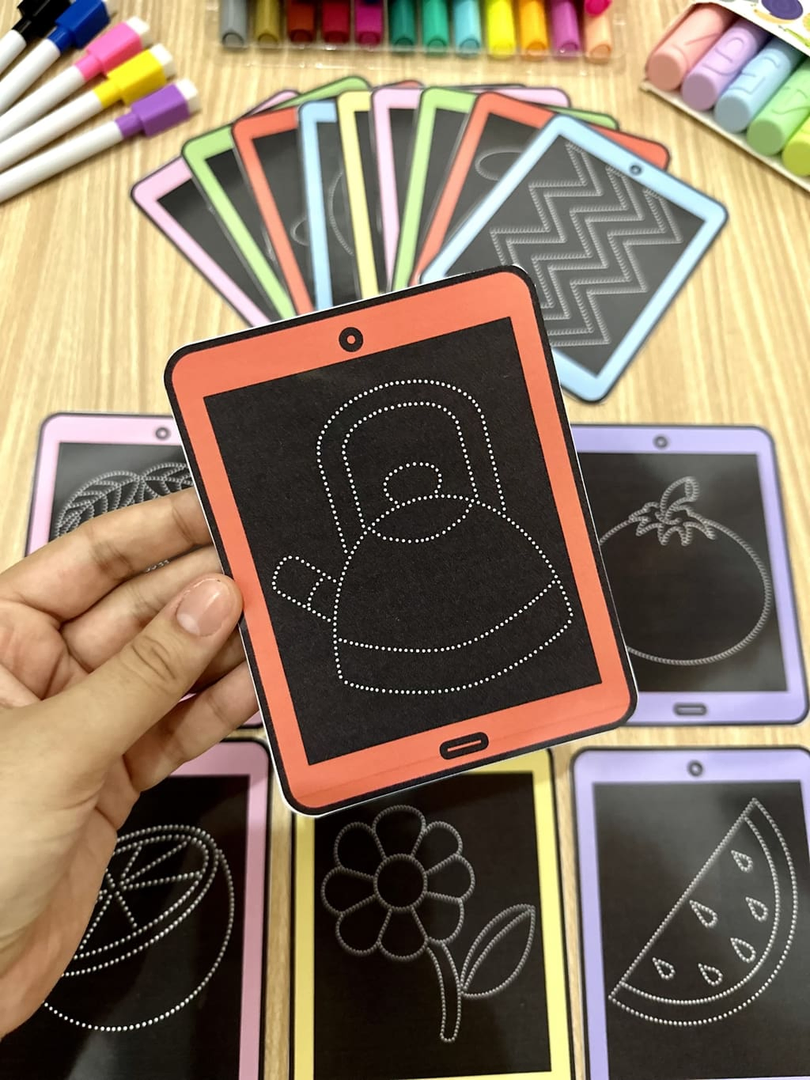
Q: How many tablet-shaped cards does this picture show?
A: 15